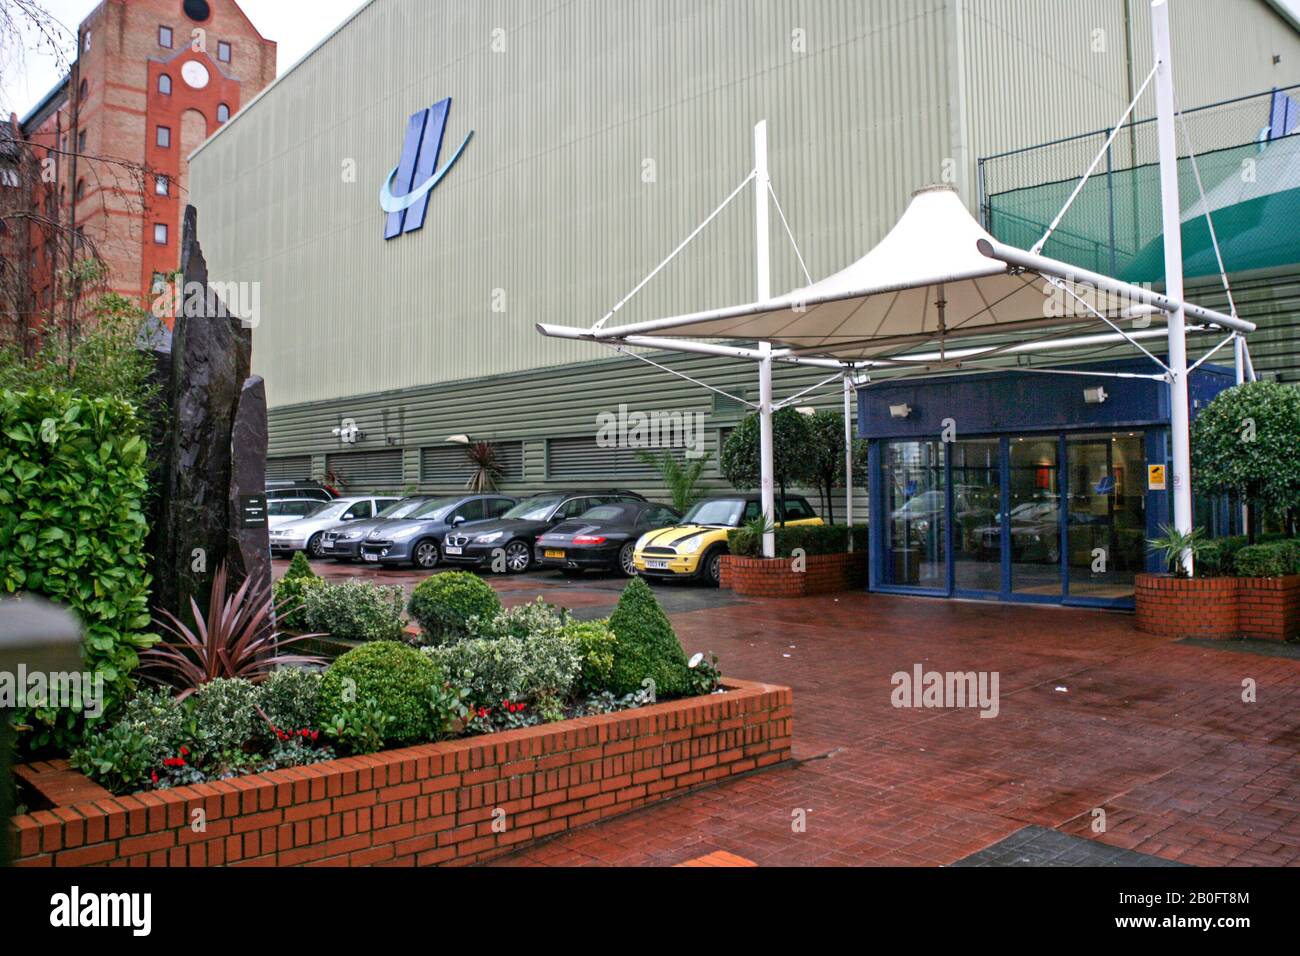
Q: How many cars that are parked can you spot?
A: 8